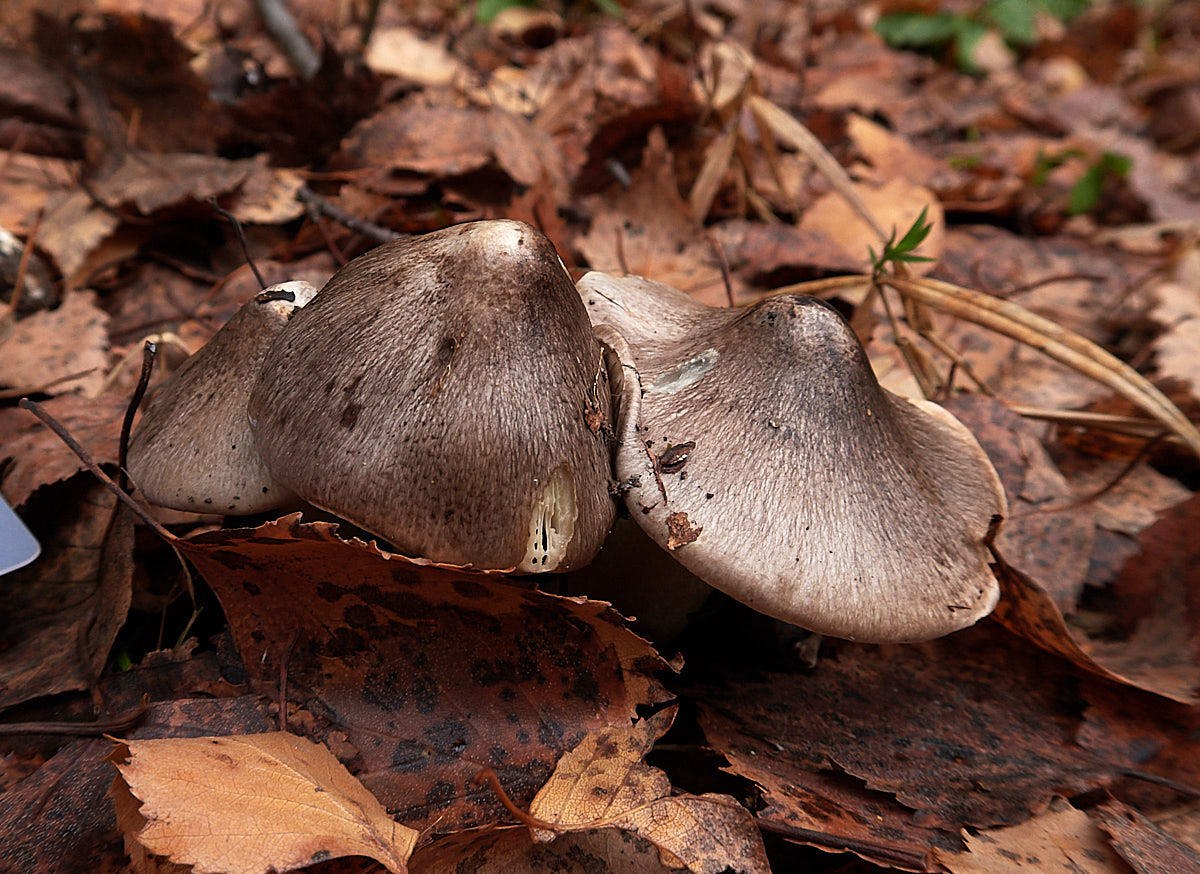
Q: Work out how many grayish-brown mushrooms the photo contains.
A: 3